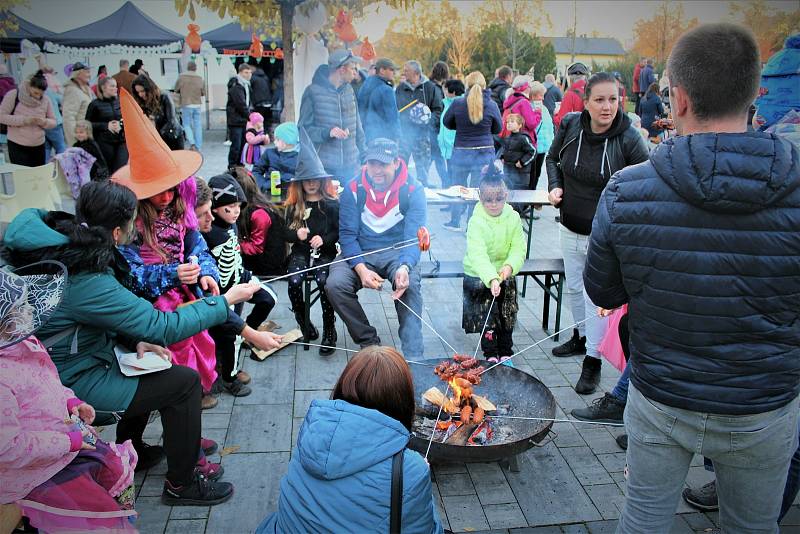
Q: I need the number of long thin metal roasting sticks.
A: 7